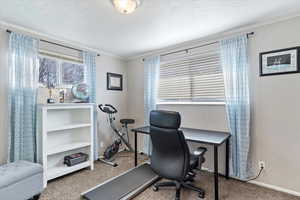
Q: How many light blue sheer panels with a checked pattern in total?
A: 4